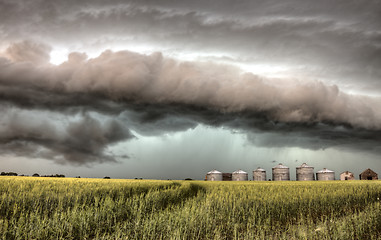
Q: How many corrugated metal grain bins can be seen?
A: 6